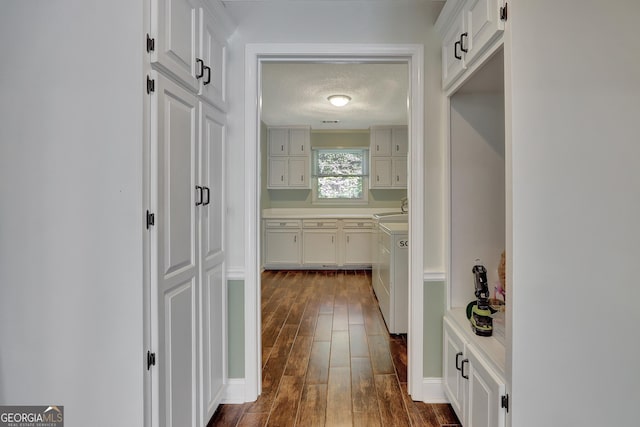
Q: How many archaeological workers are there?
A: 0